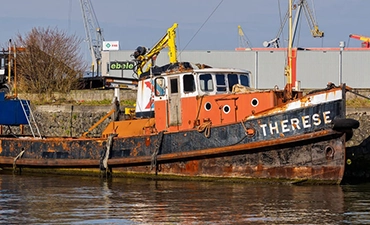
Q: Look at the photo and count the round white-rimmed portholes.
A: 3